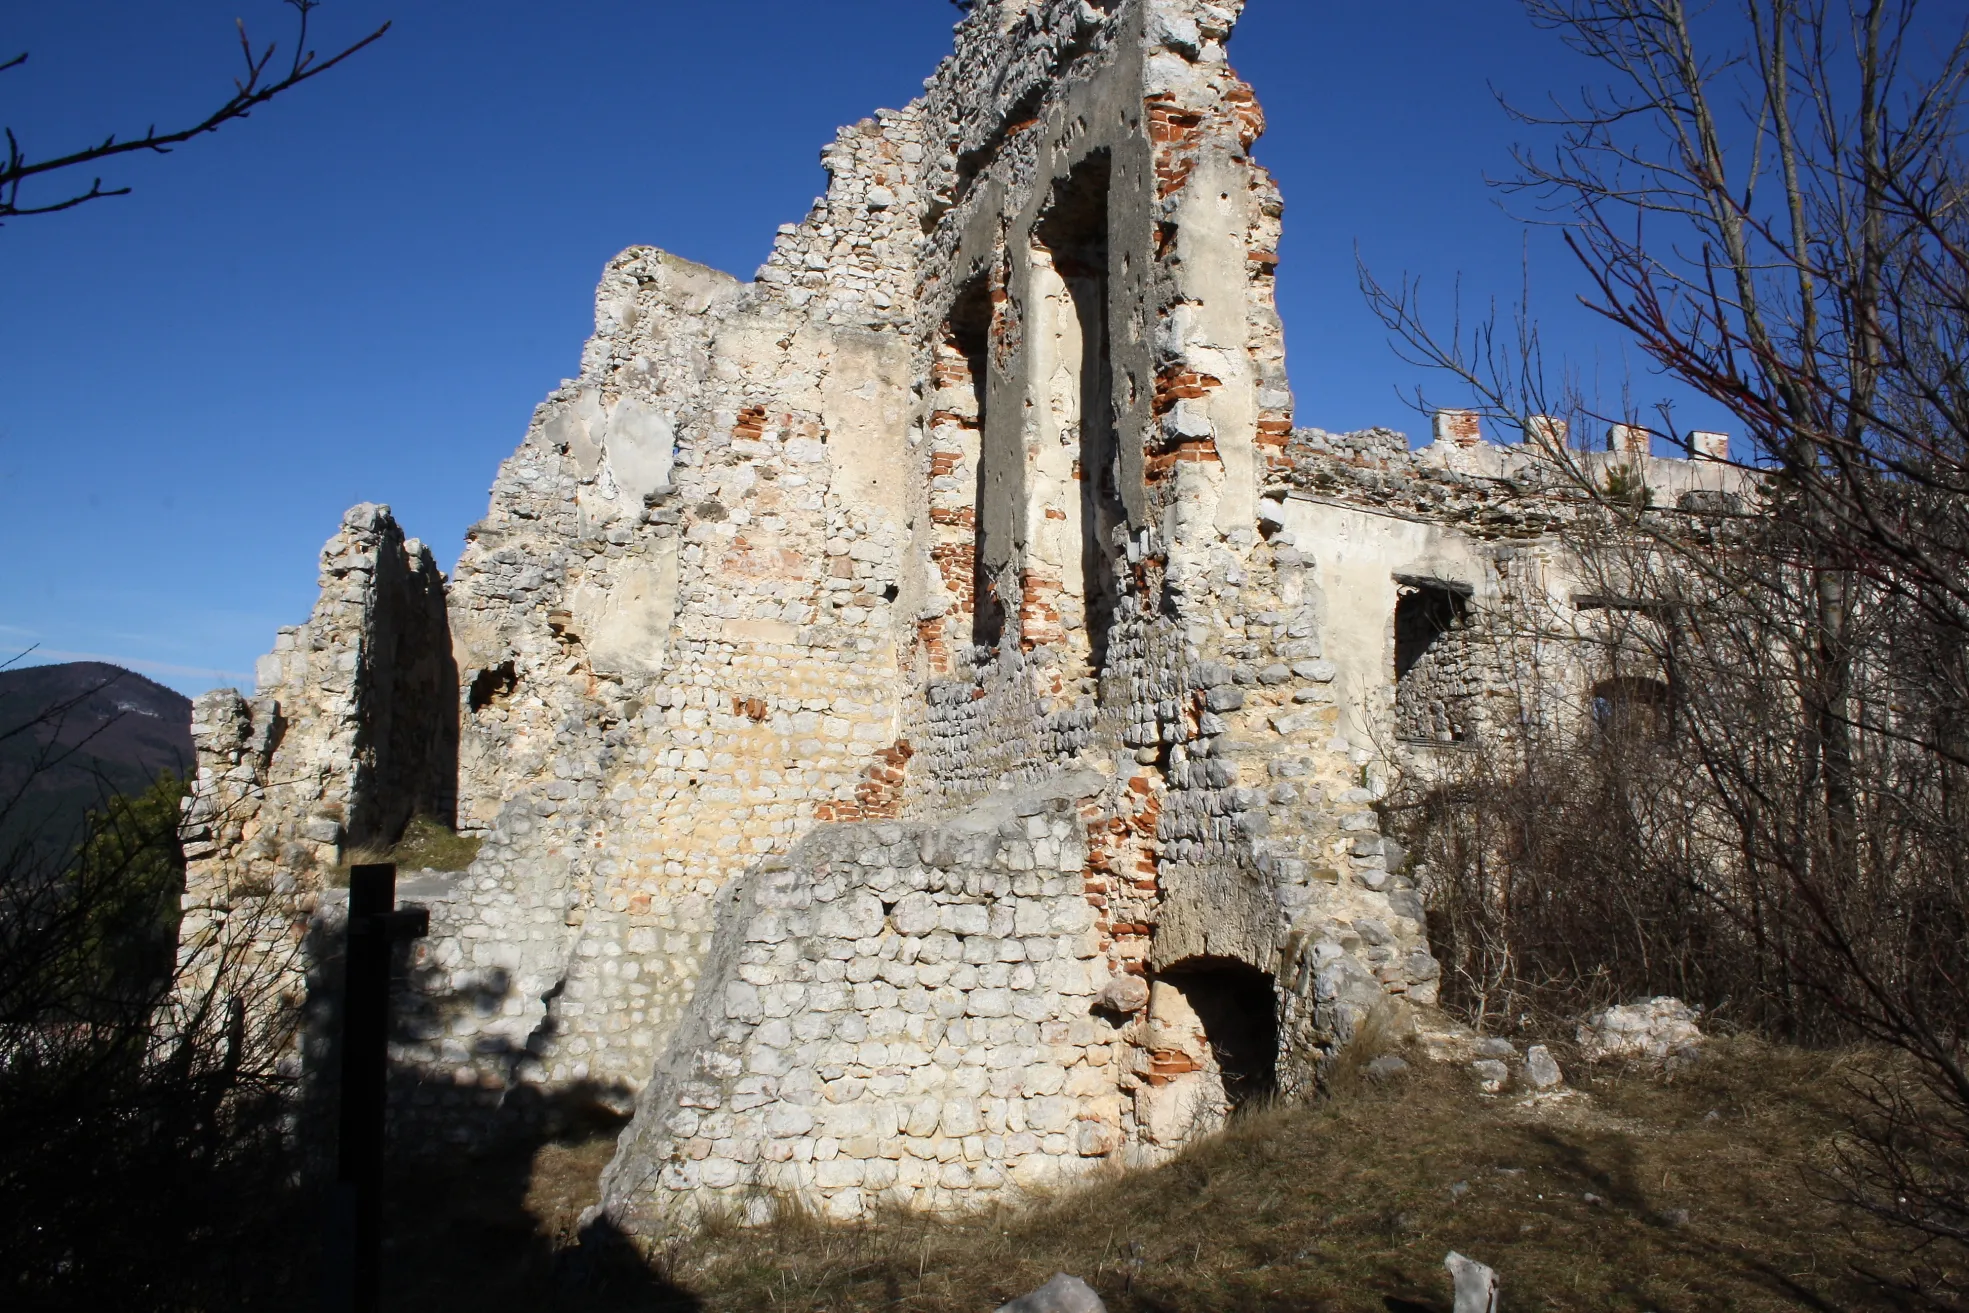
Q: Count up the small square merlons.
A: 4